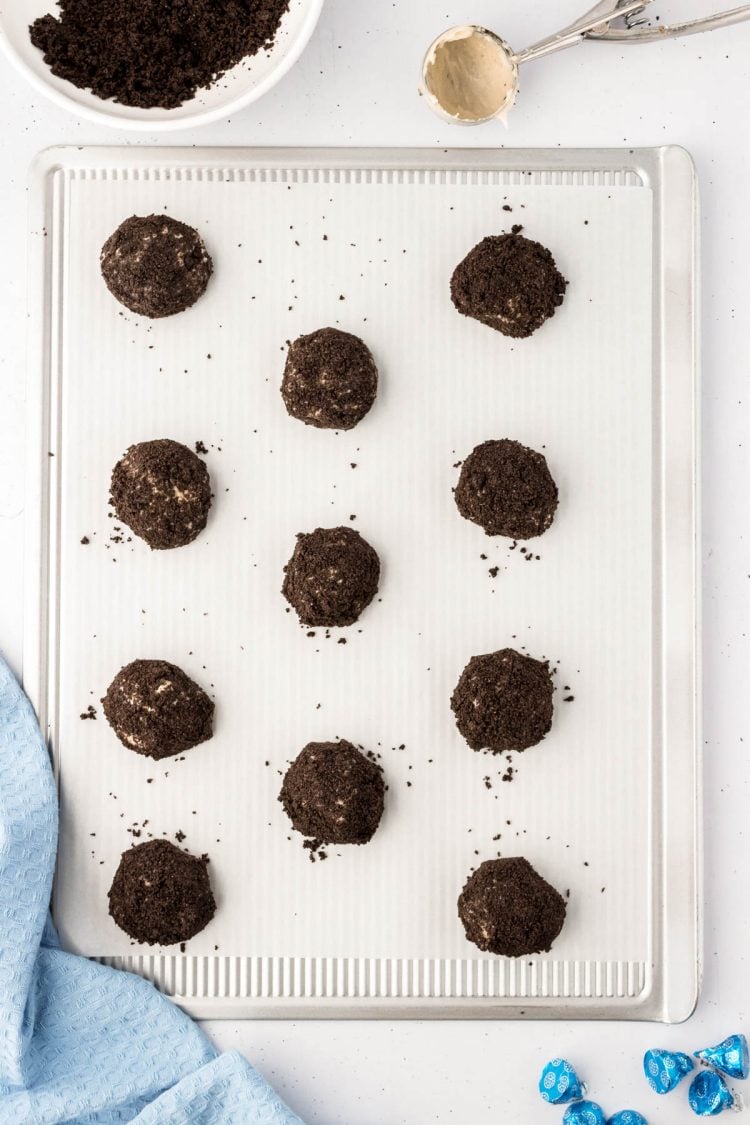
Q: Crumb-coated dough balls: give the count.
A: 11